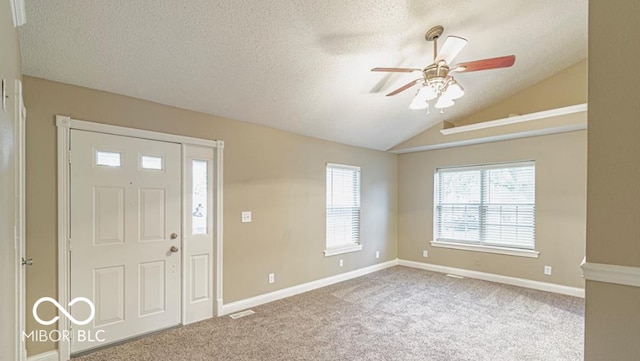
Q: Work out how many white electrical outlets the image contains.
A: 5